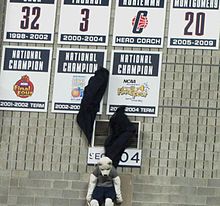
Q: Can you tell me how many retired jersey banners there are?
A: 3